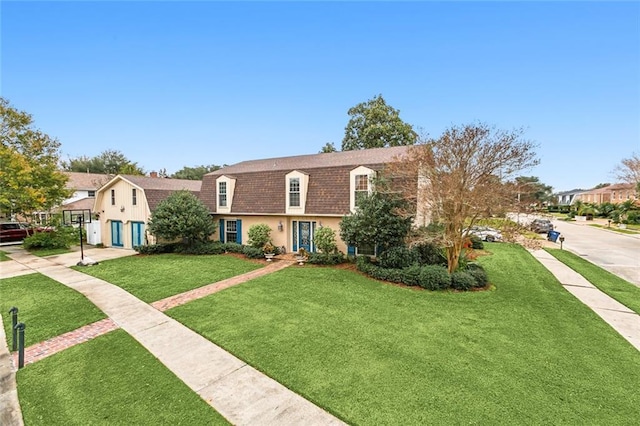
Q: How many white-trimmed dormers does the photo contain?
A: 3